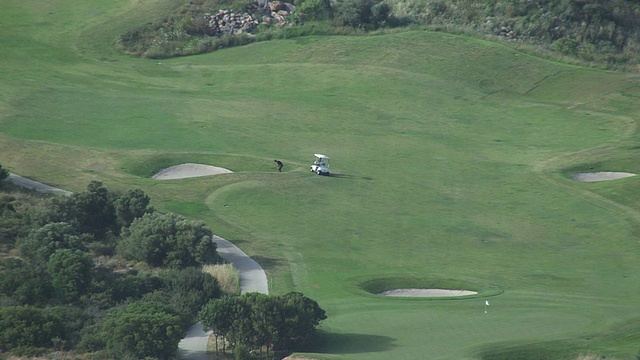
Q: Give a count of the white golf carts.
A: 1